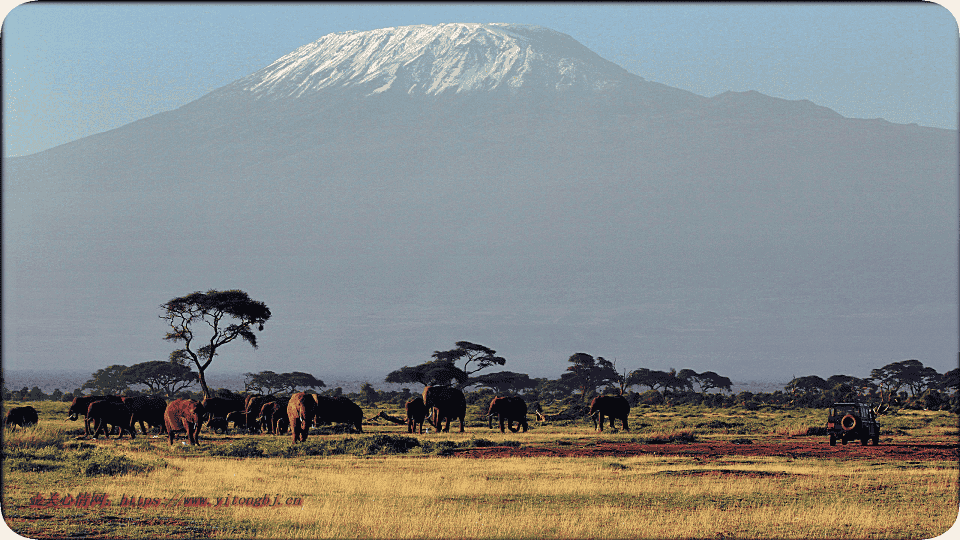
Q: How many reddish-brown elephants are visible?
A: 2